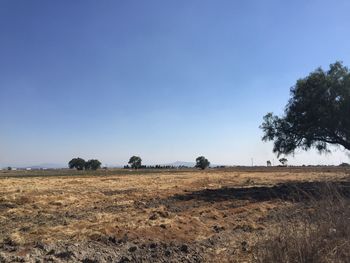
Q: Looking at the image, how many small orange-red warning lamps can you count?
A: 0